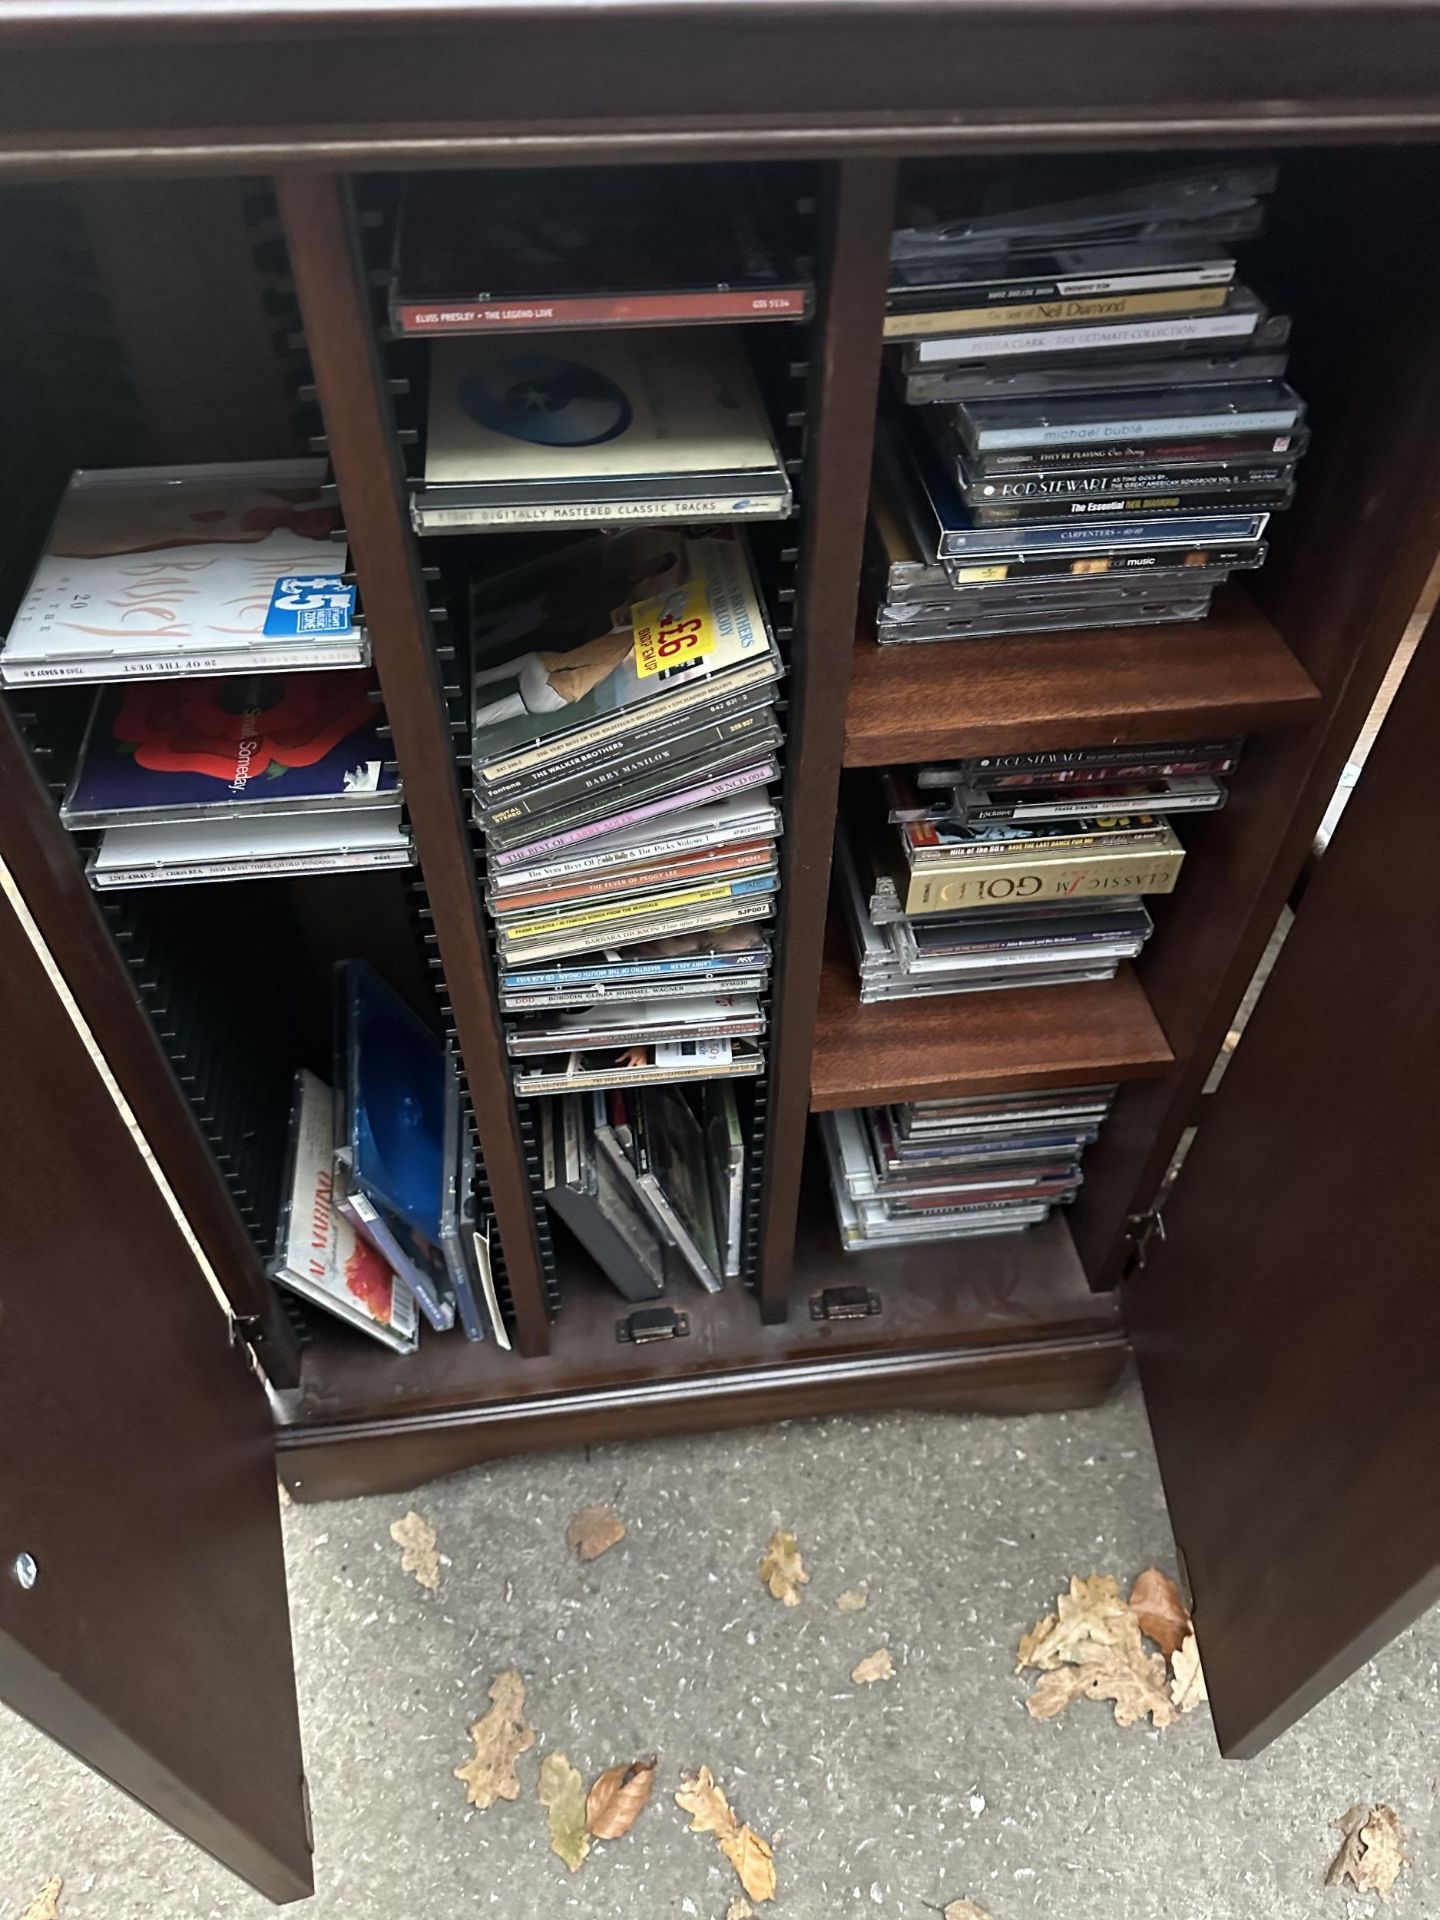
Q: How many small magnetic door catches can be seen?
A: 2